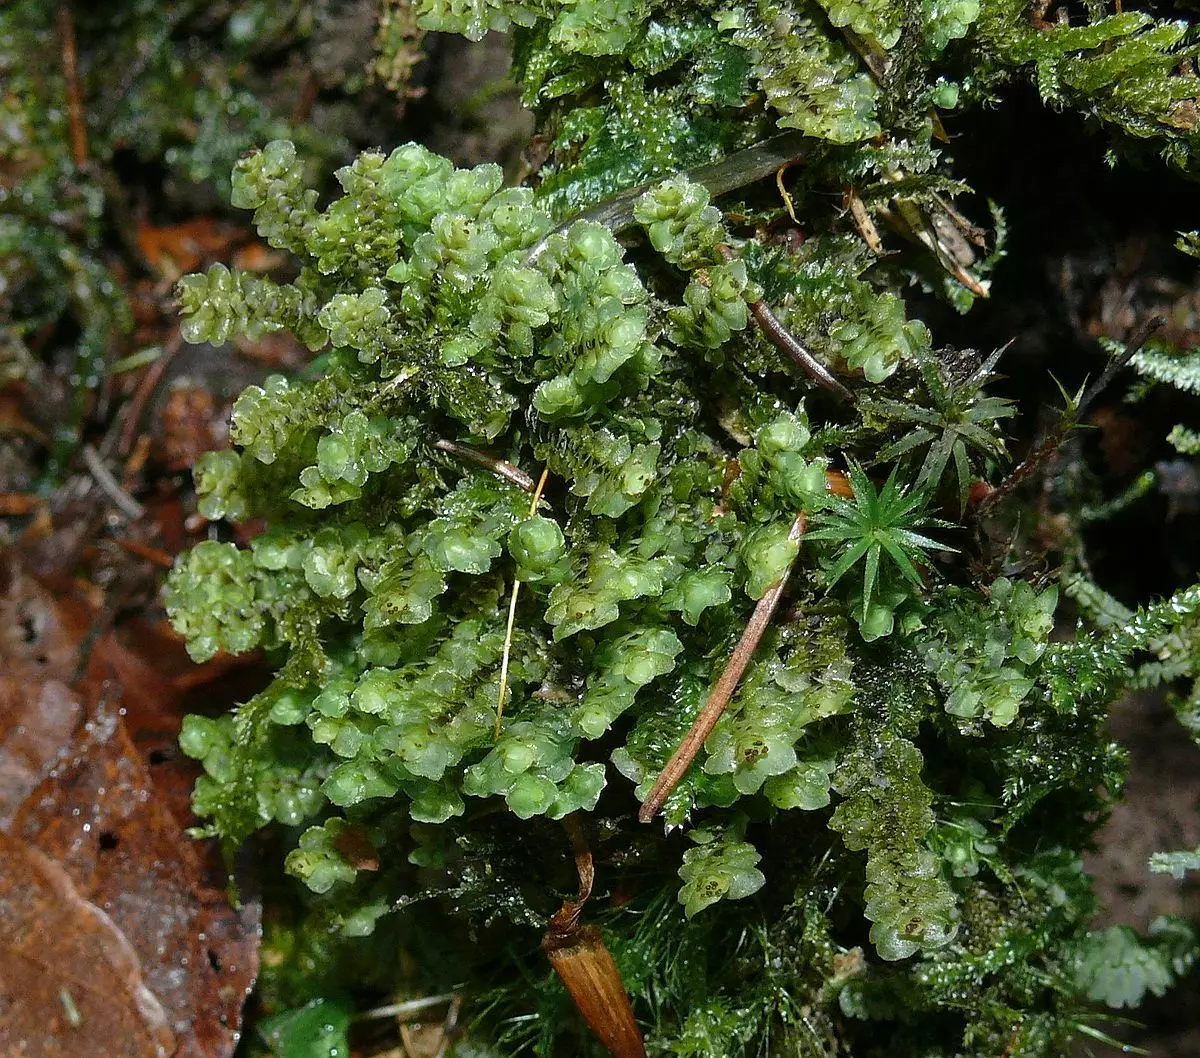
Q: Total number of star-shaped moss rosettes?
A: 2